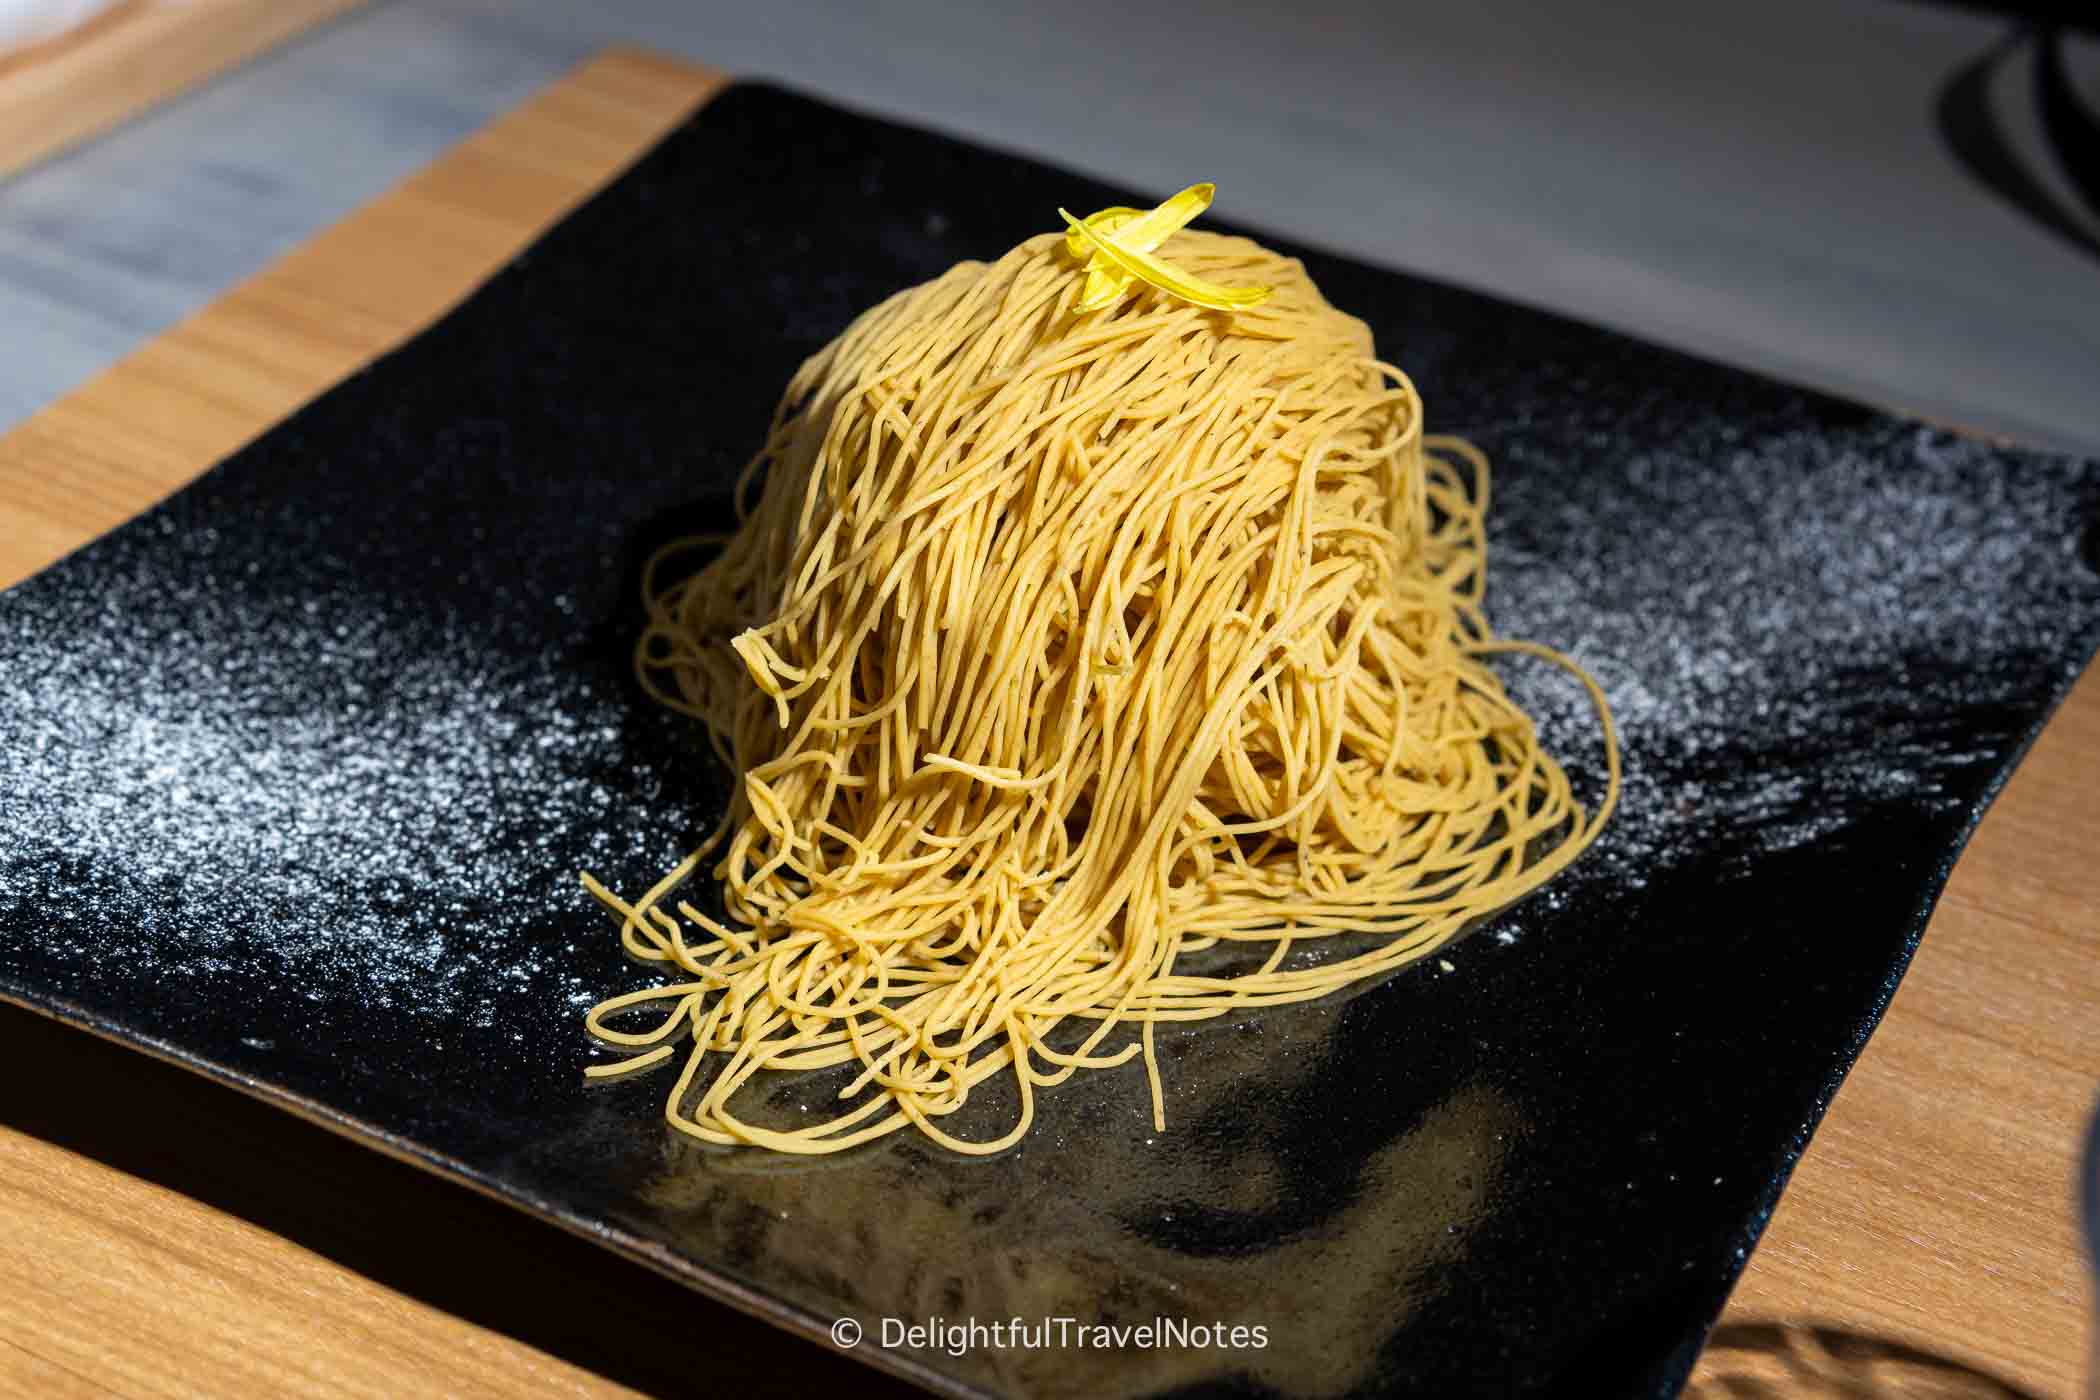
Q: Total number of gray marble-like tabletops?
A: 1